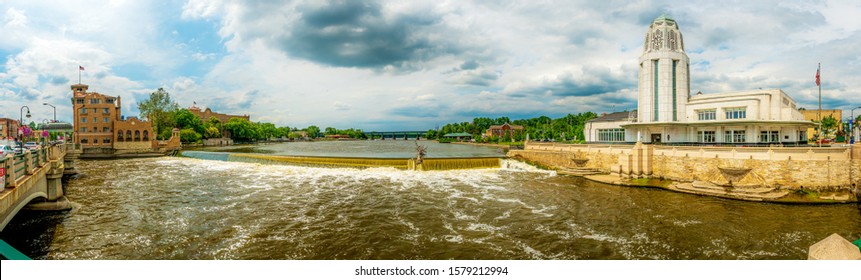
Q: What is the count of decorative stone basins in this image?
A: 2